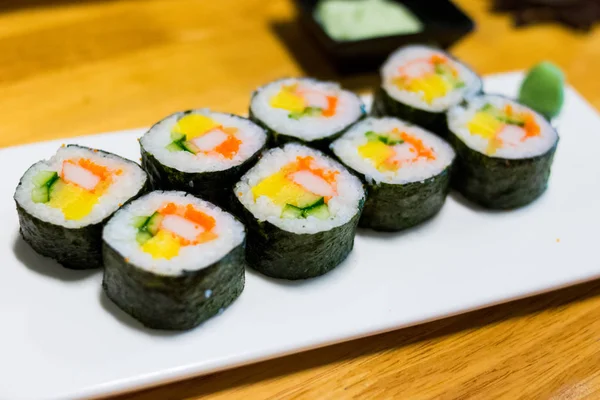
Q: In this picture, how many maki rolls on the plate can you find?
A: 8